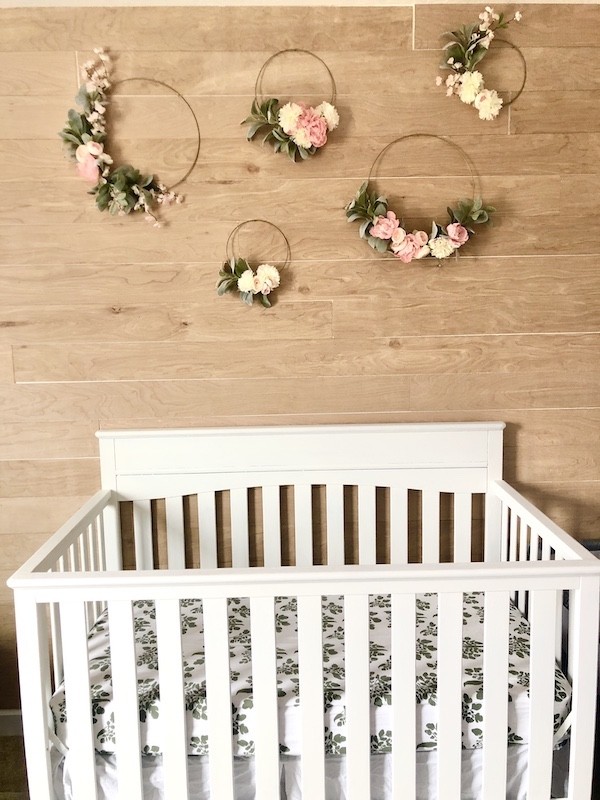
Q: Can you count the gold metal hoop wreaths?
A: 5